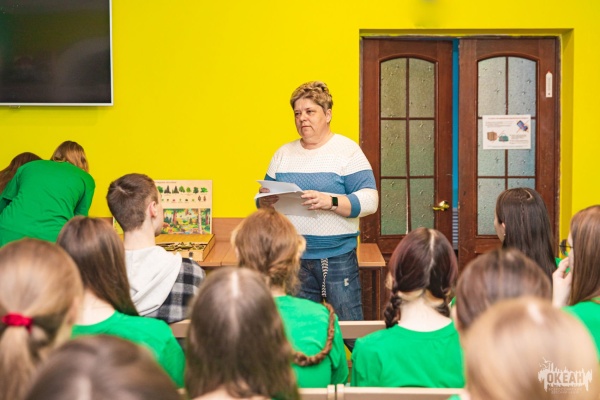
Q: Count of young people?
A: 13